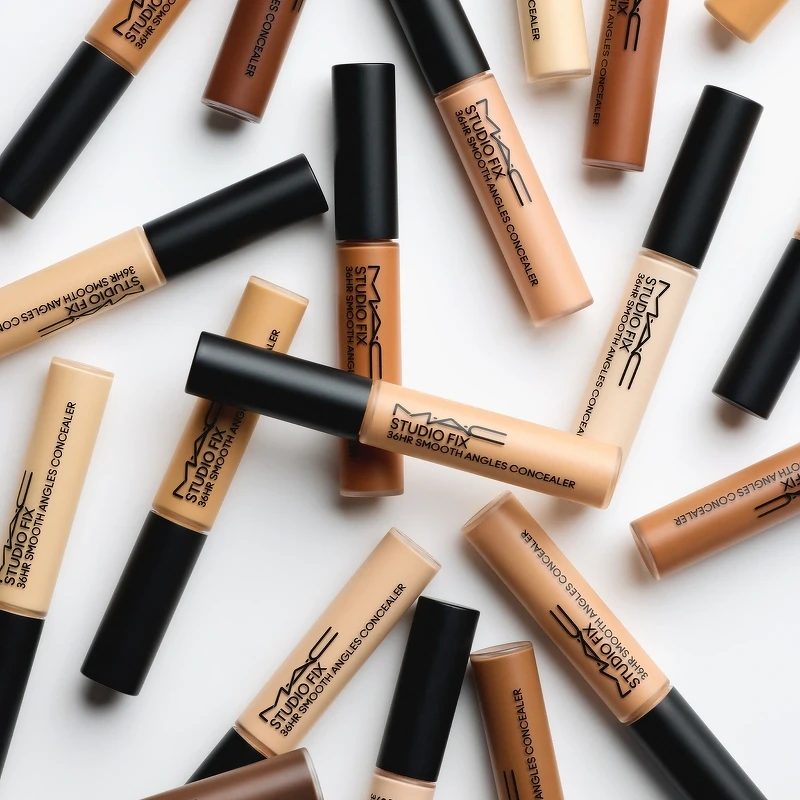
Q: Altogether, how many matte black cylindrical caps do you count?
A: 12